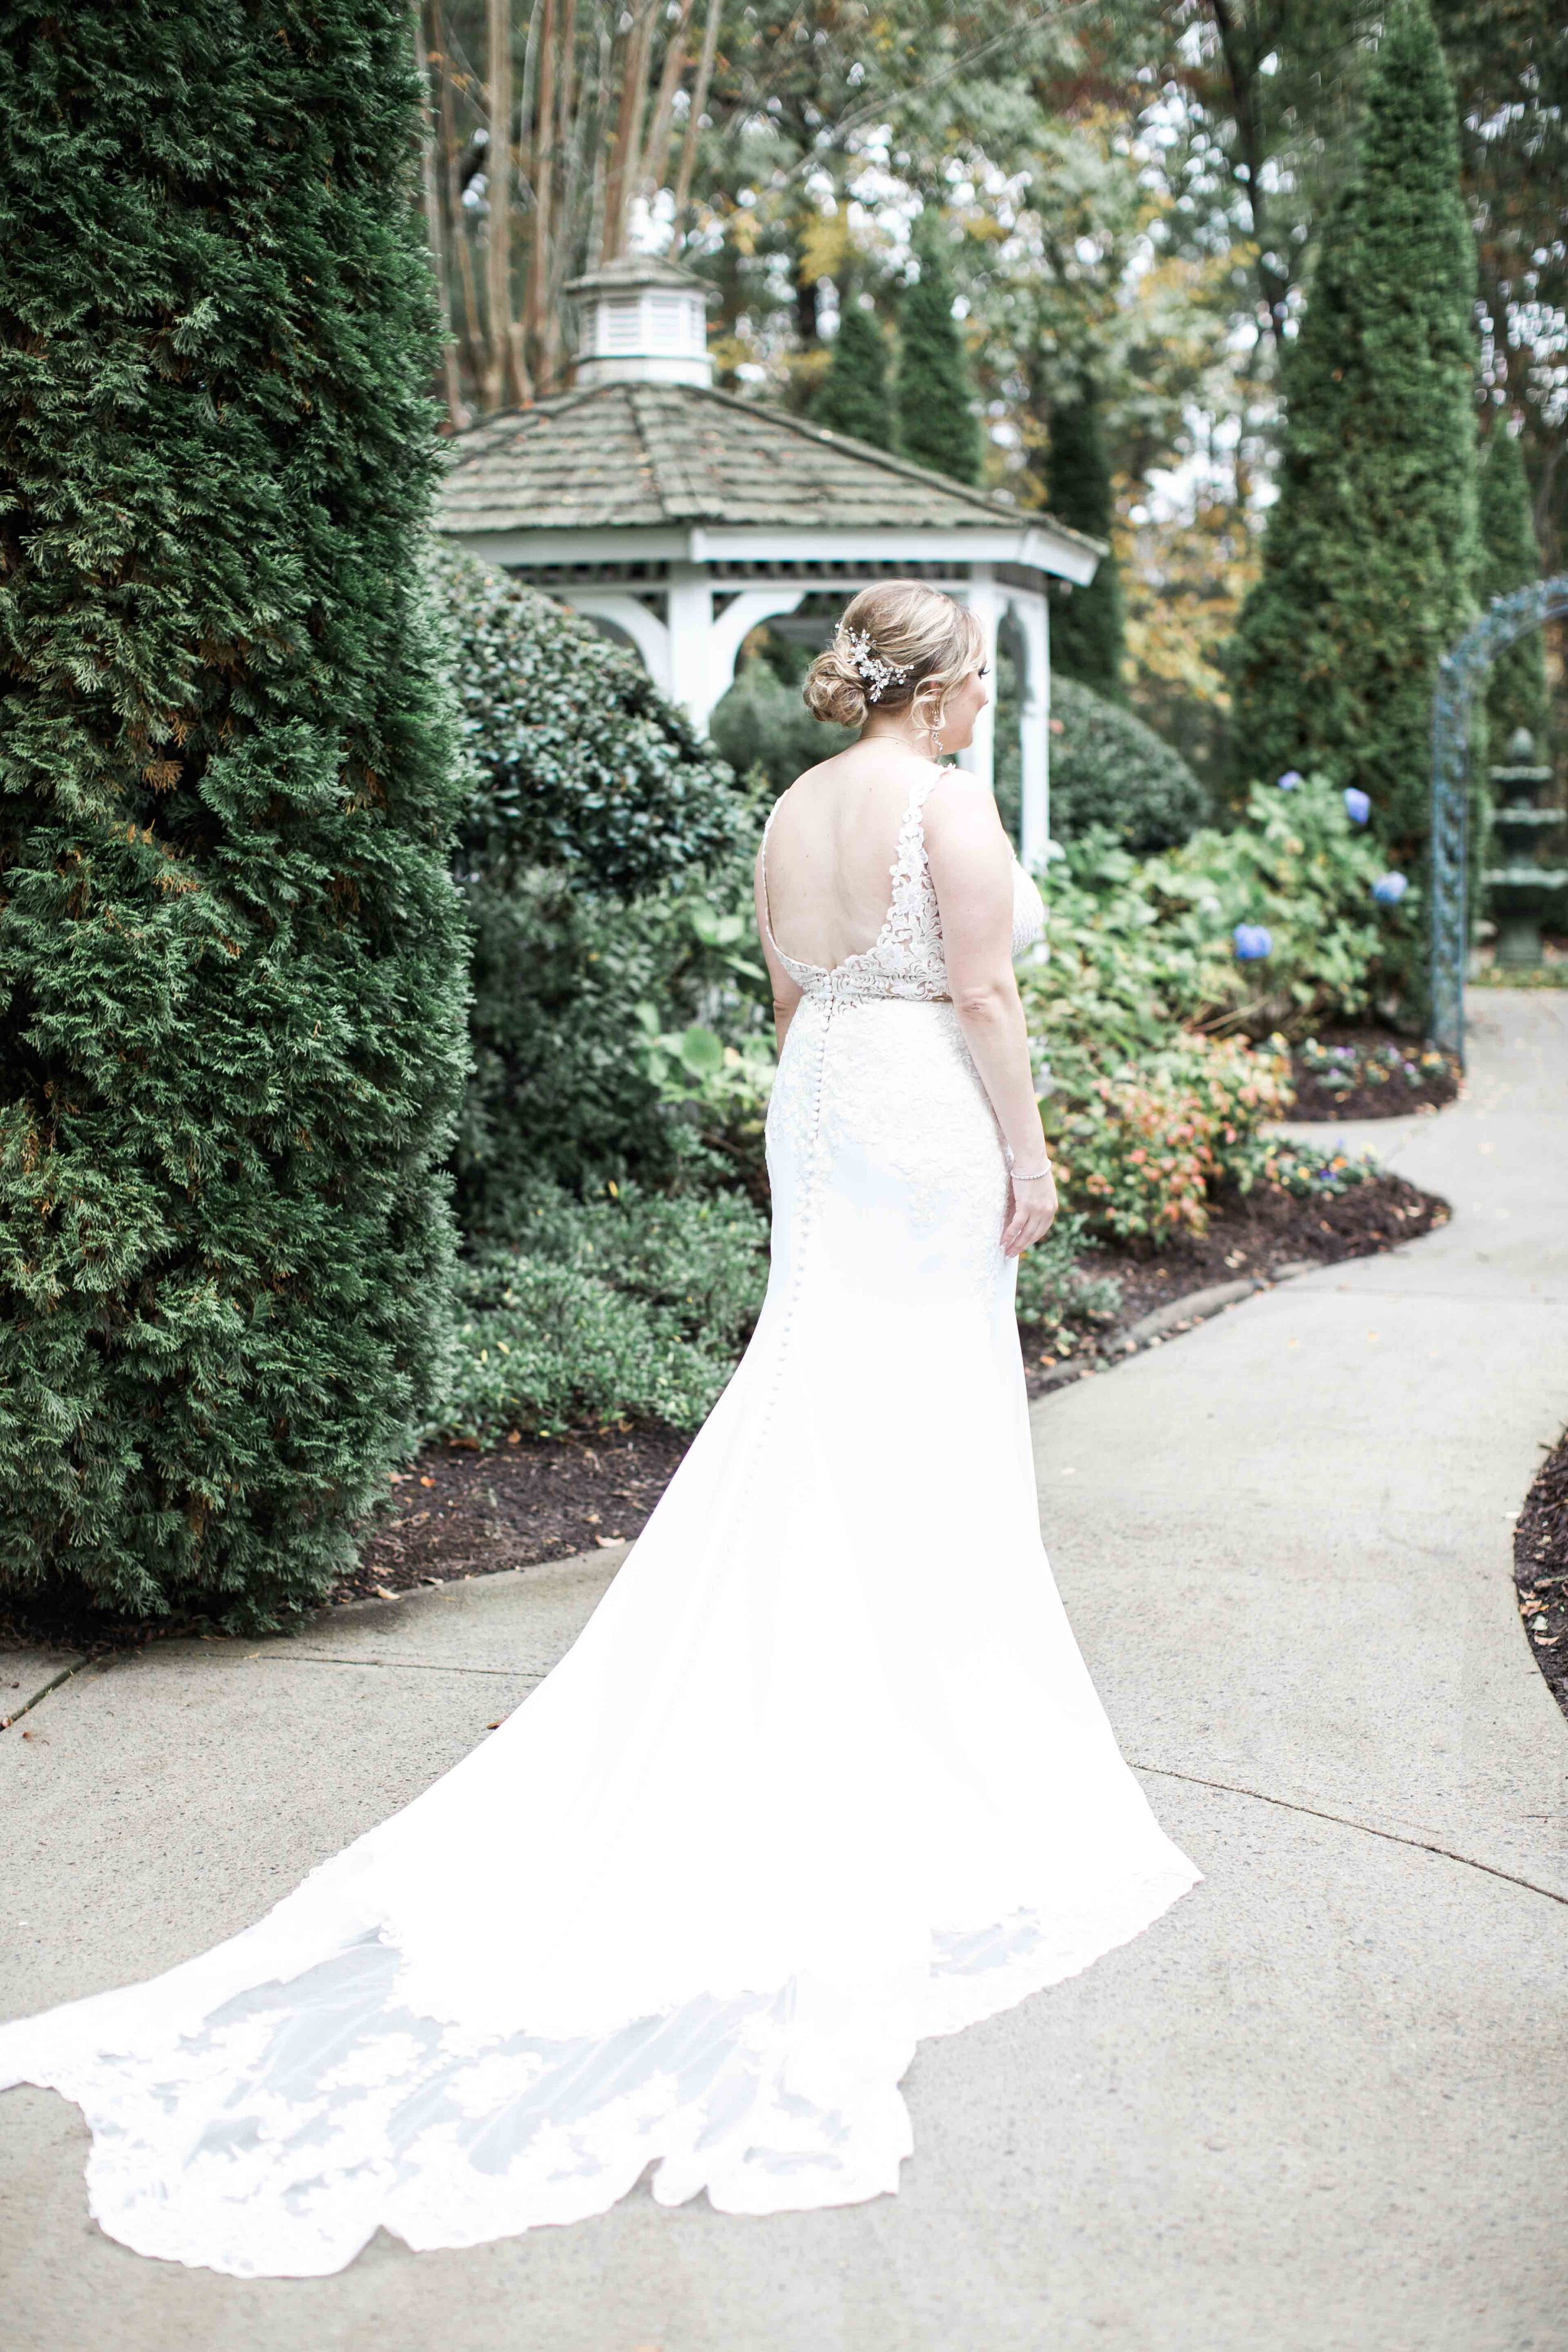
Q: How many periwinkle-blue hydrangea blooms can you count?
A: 4